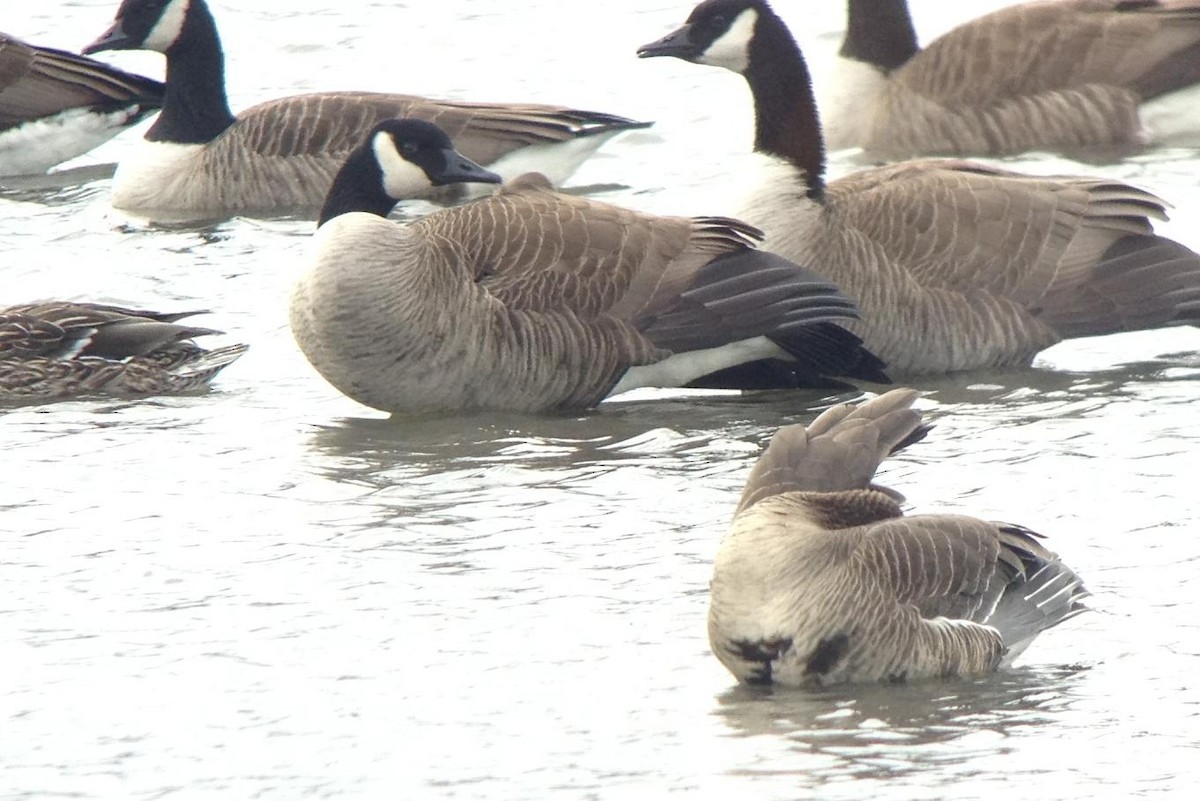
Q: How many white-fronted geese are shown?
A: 1